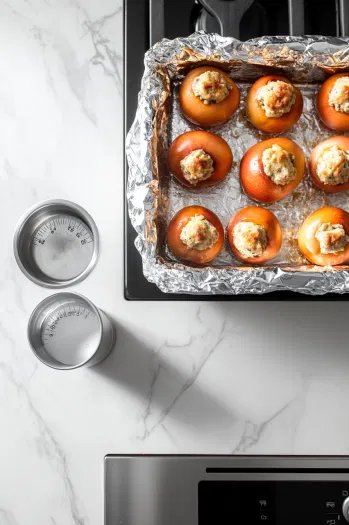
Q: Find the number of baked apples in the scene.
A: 9